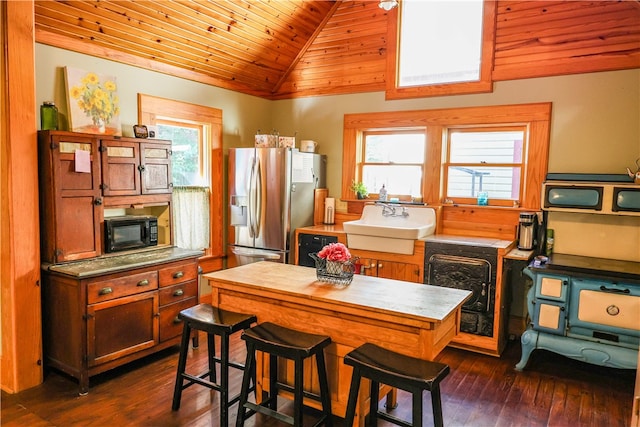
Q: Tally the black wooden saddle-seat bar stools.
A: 3